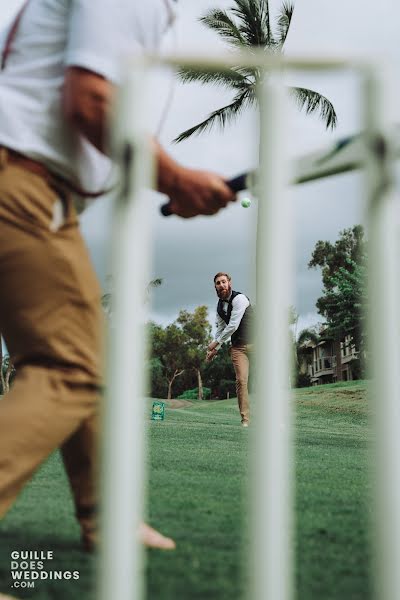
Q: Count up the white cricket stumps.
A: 3